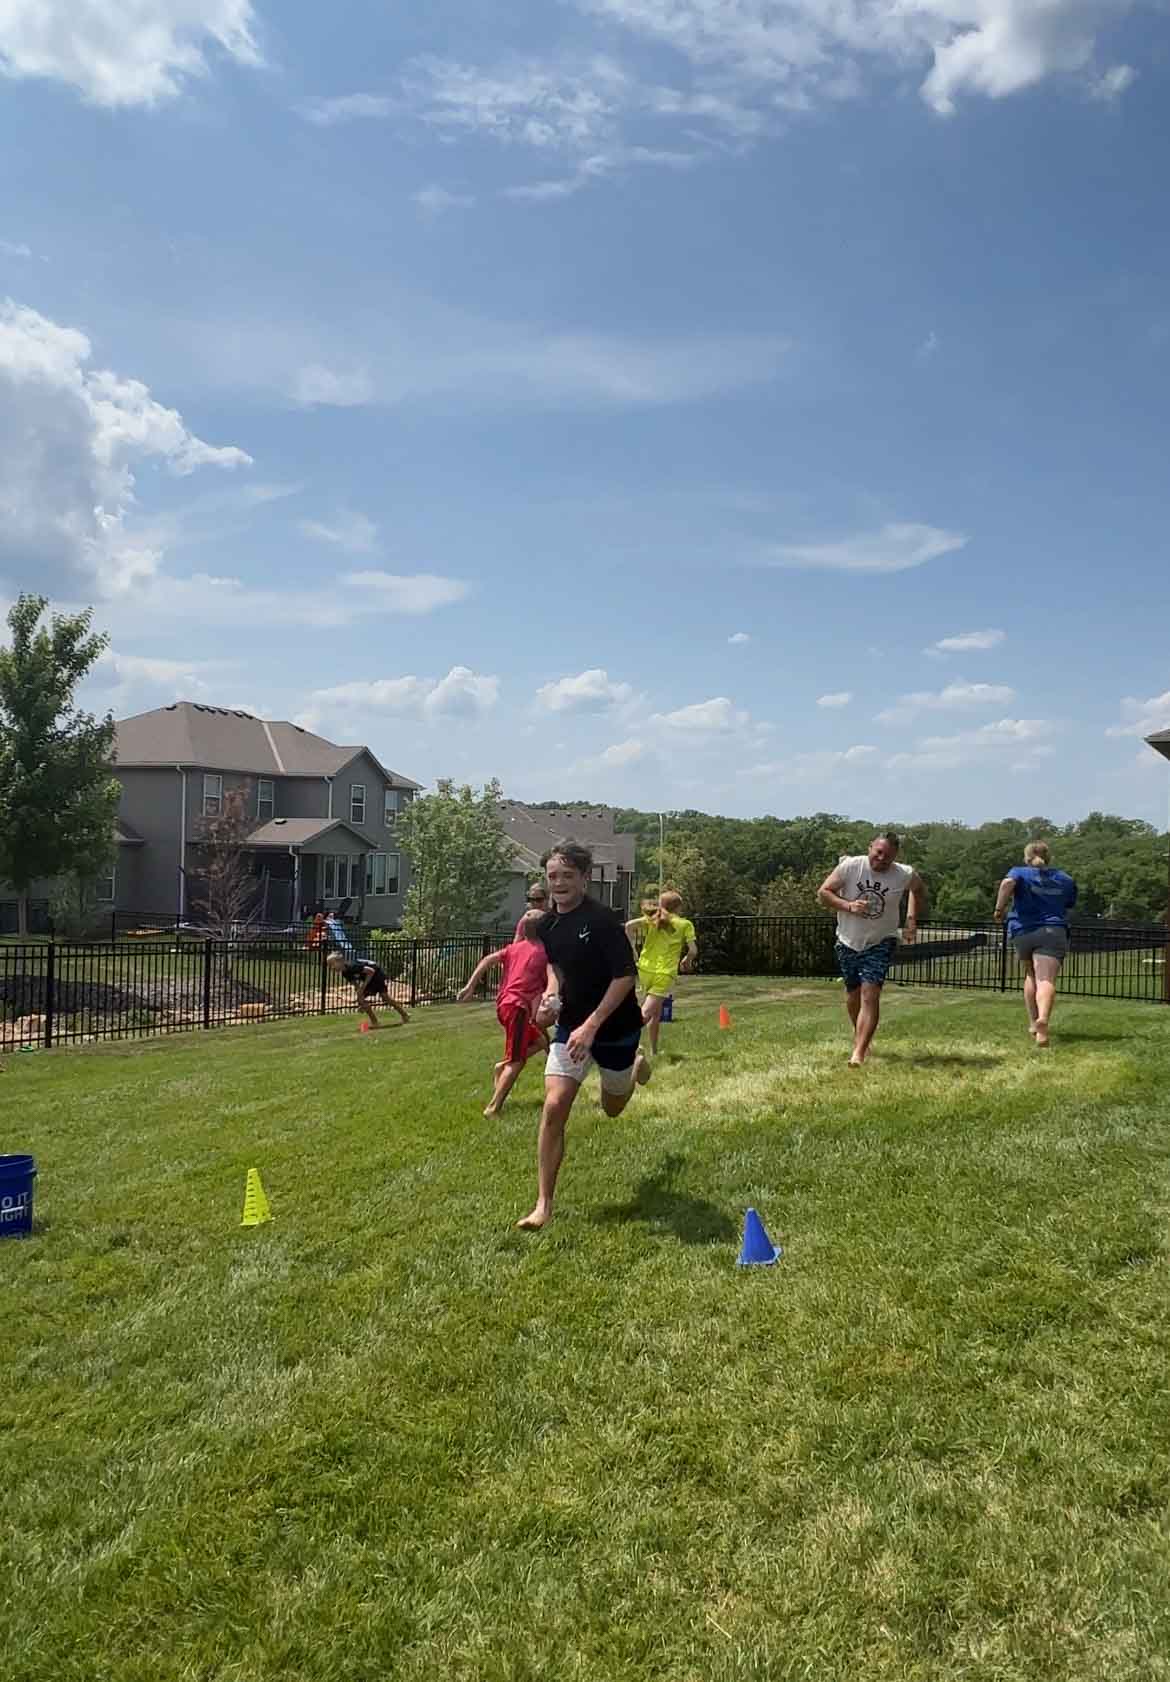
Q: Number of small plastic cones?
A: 4